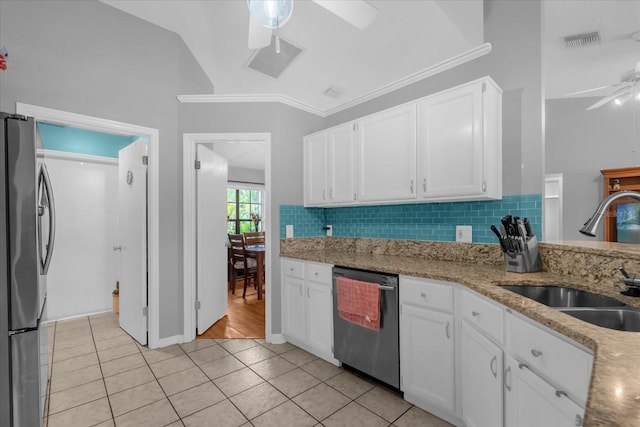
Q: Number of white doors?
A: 2